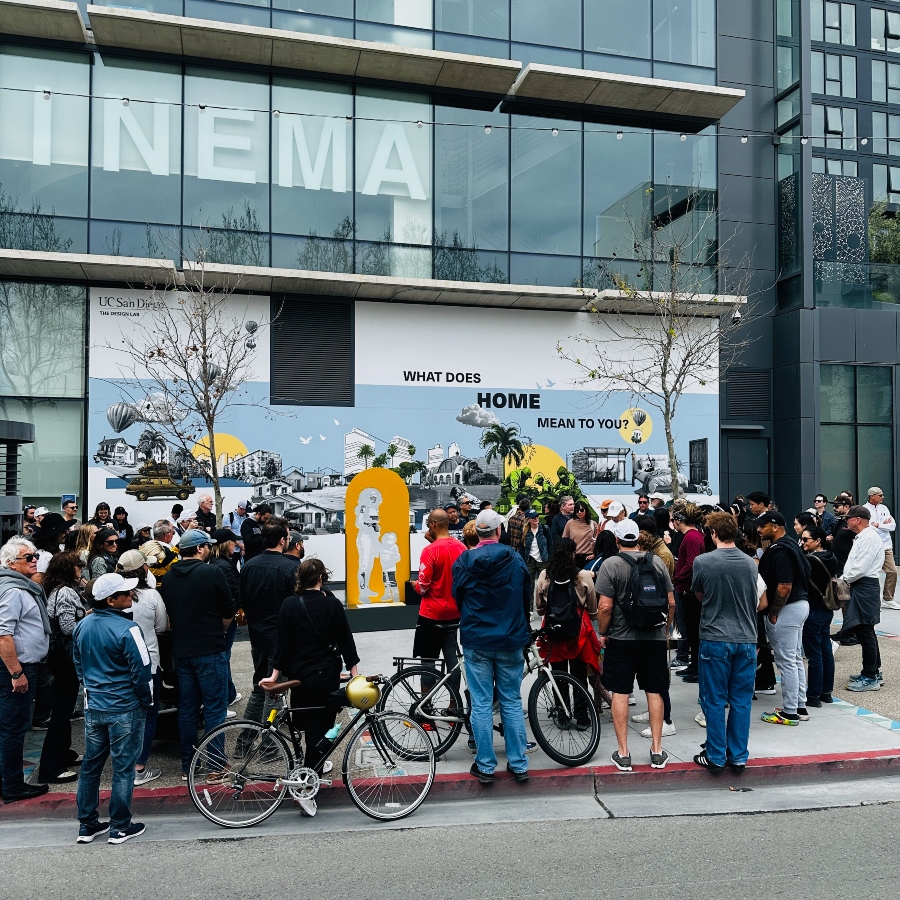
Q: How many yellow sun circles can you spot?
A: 3